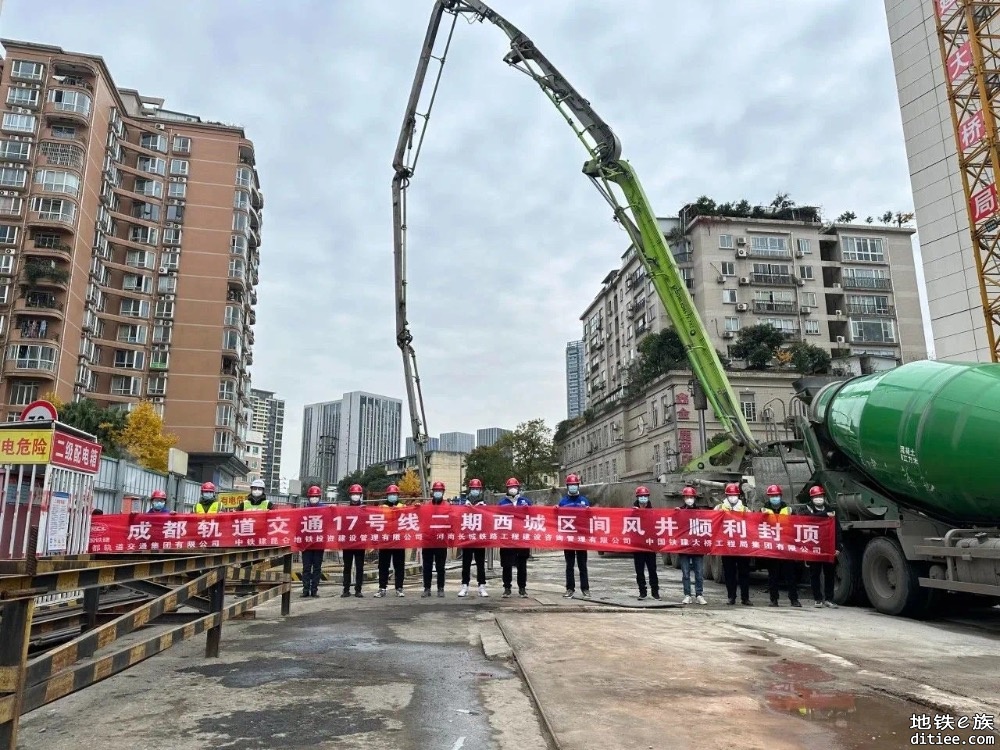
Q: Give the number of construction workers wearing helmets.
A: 15